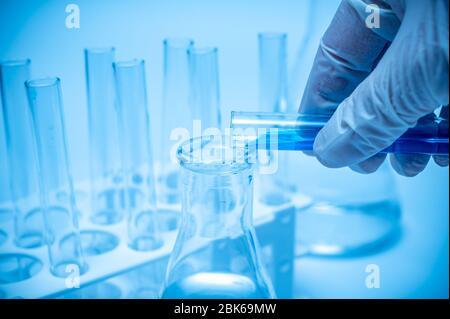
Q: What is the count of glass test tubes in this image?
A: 8